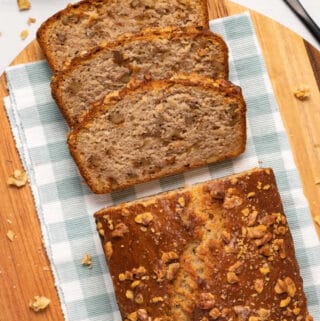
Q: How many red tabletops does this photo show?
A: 0